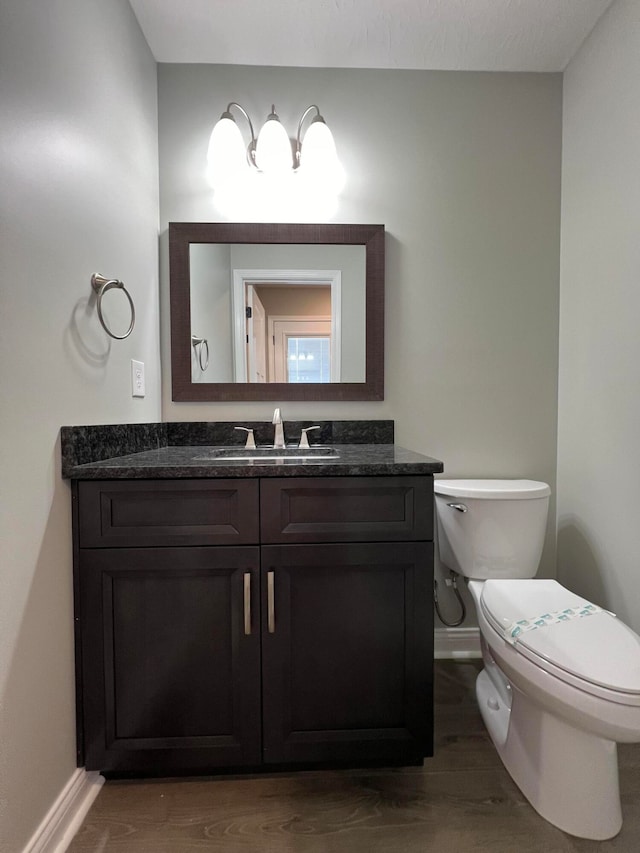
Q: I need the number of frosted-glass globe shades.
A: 3